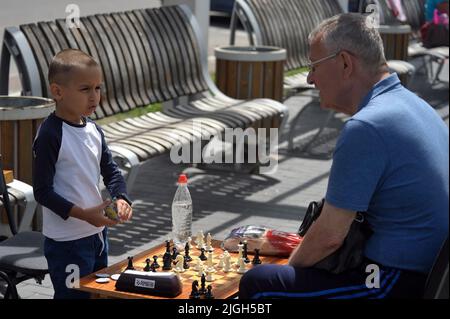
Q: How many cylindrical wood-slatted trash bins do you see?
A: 3